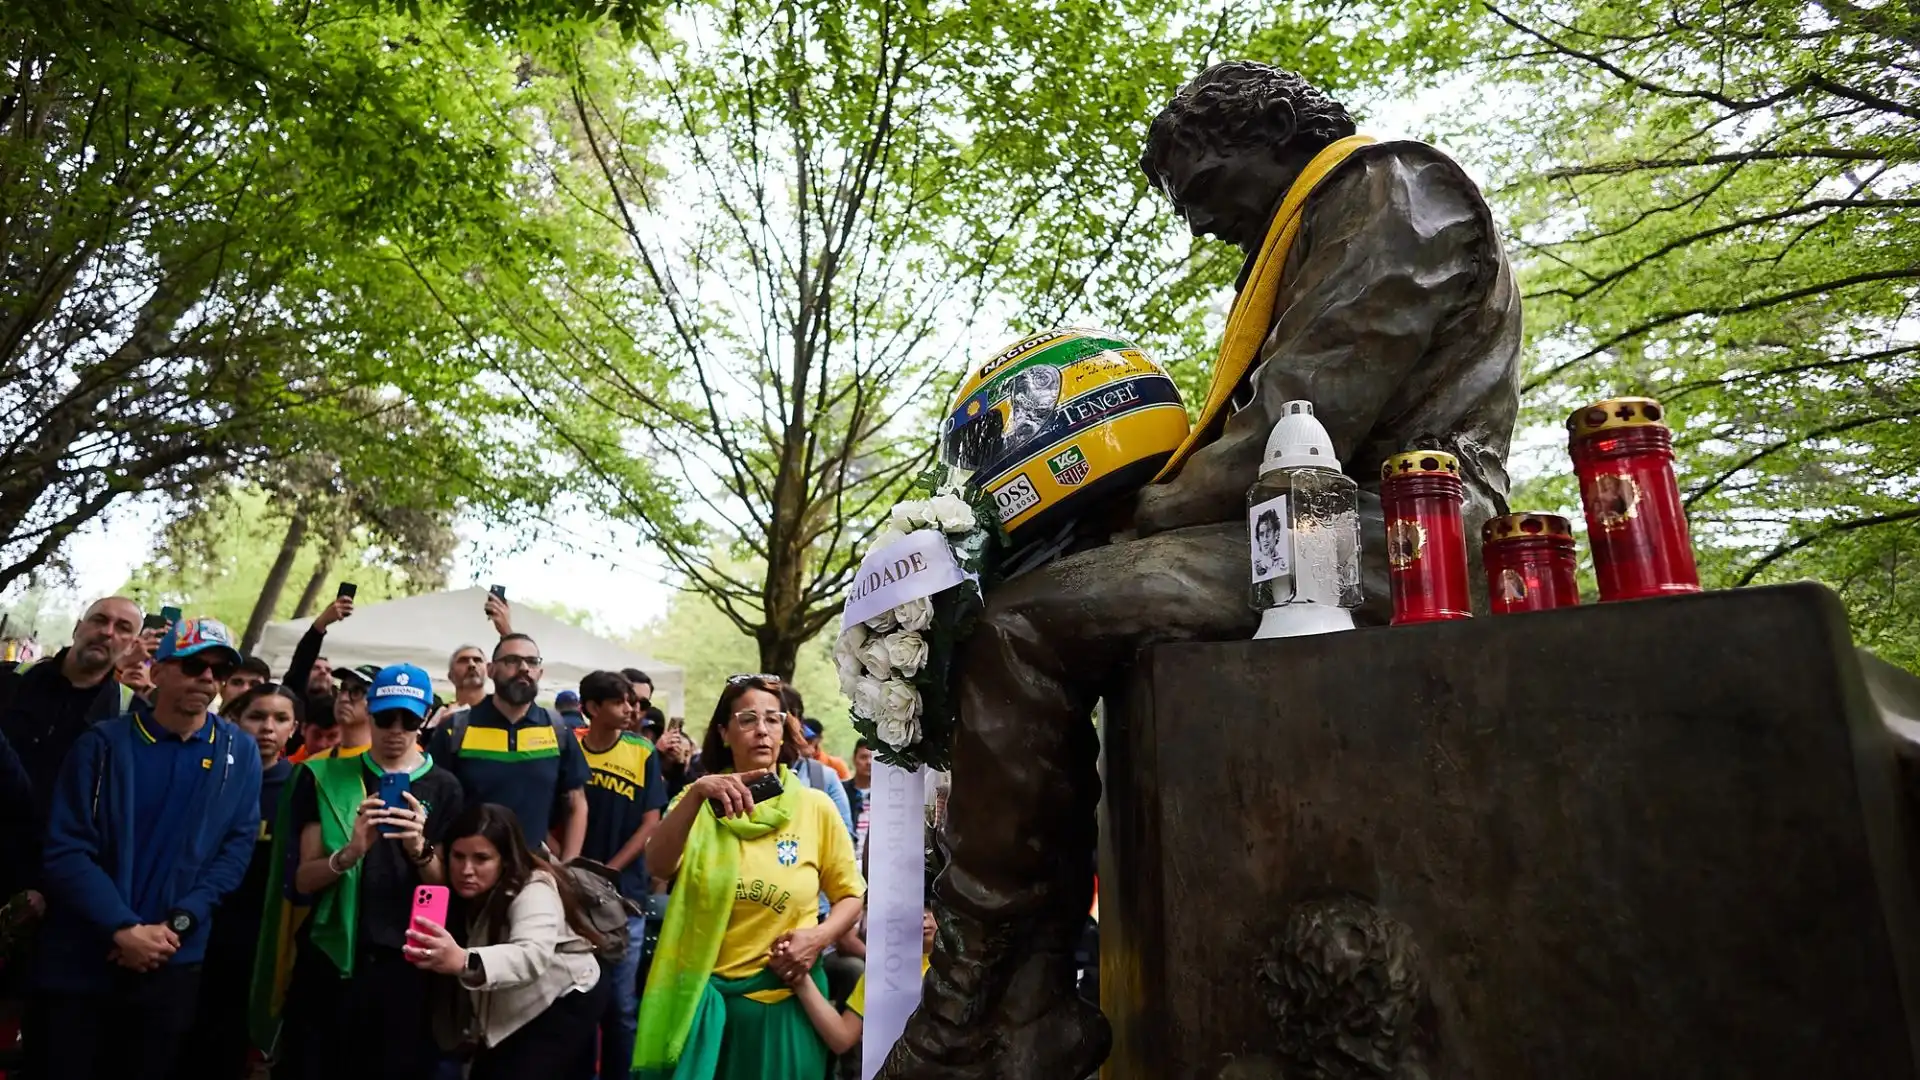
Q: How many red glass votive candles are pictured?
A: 3